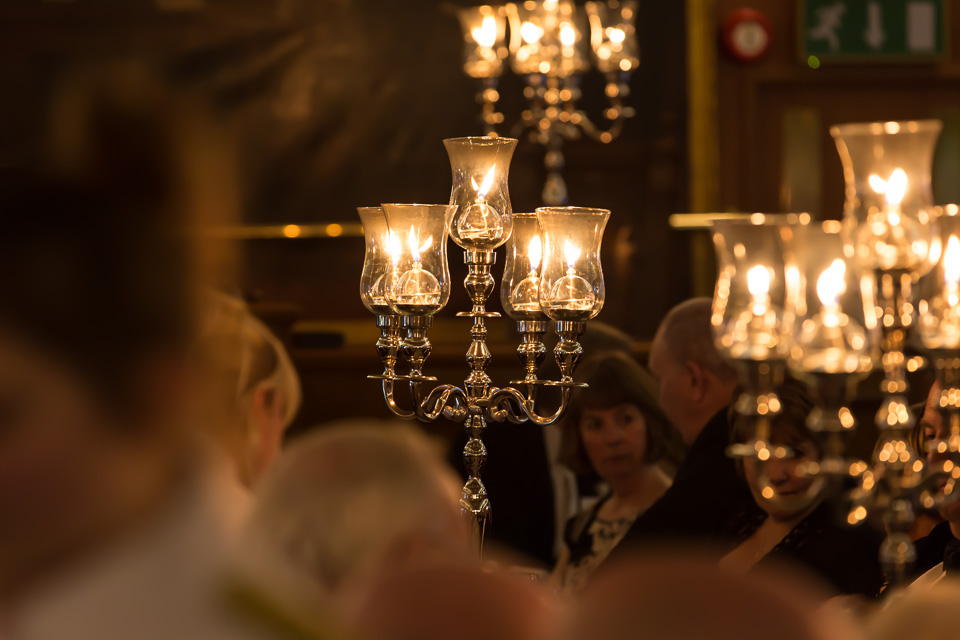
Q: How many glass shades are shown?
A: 13